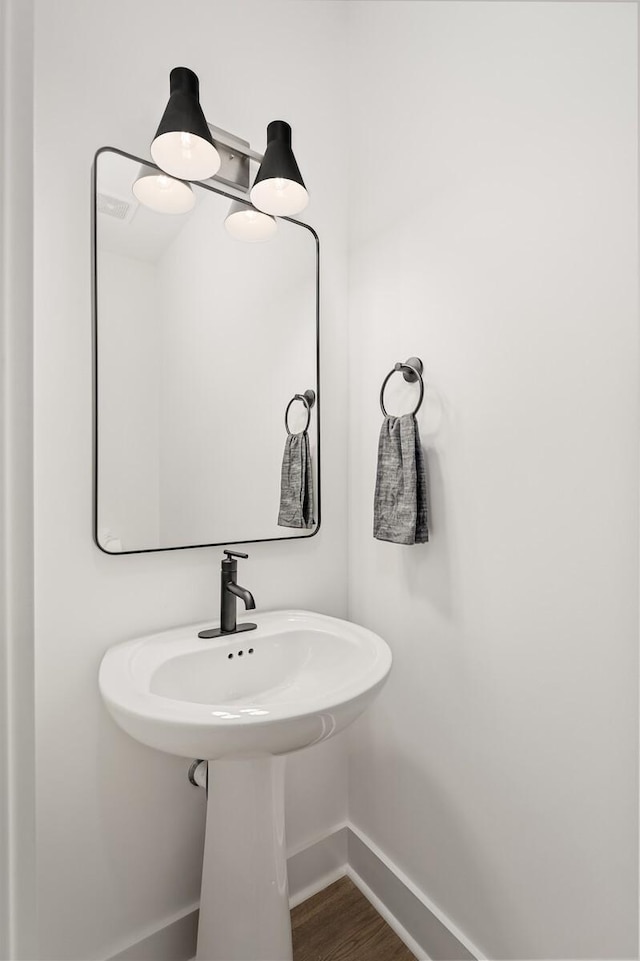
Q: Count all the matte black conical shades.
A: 2